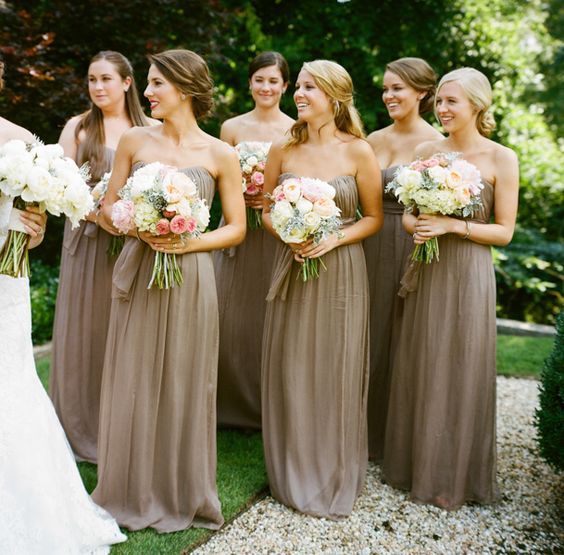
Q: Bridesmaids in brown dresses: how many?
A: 6